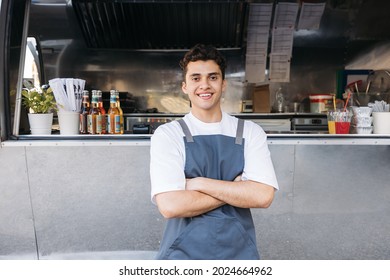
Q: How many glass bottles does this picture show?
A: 5